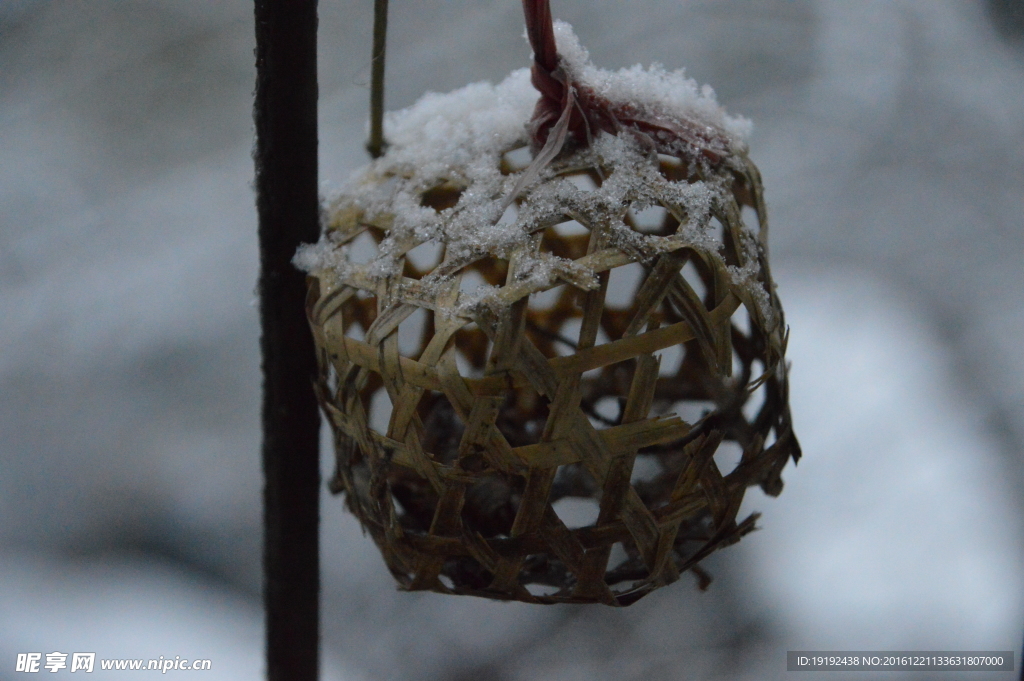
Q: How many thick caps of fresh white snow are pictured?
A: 1